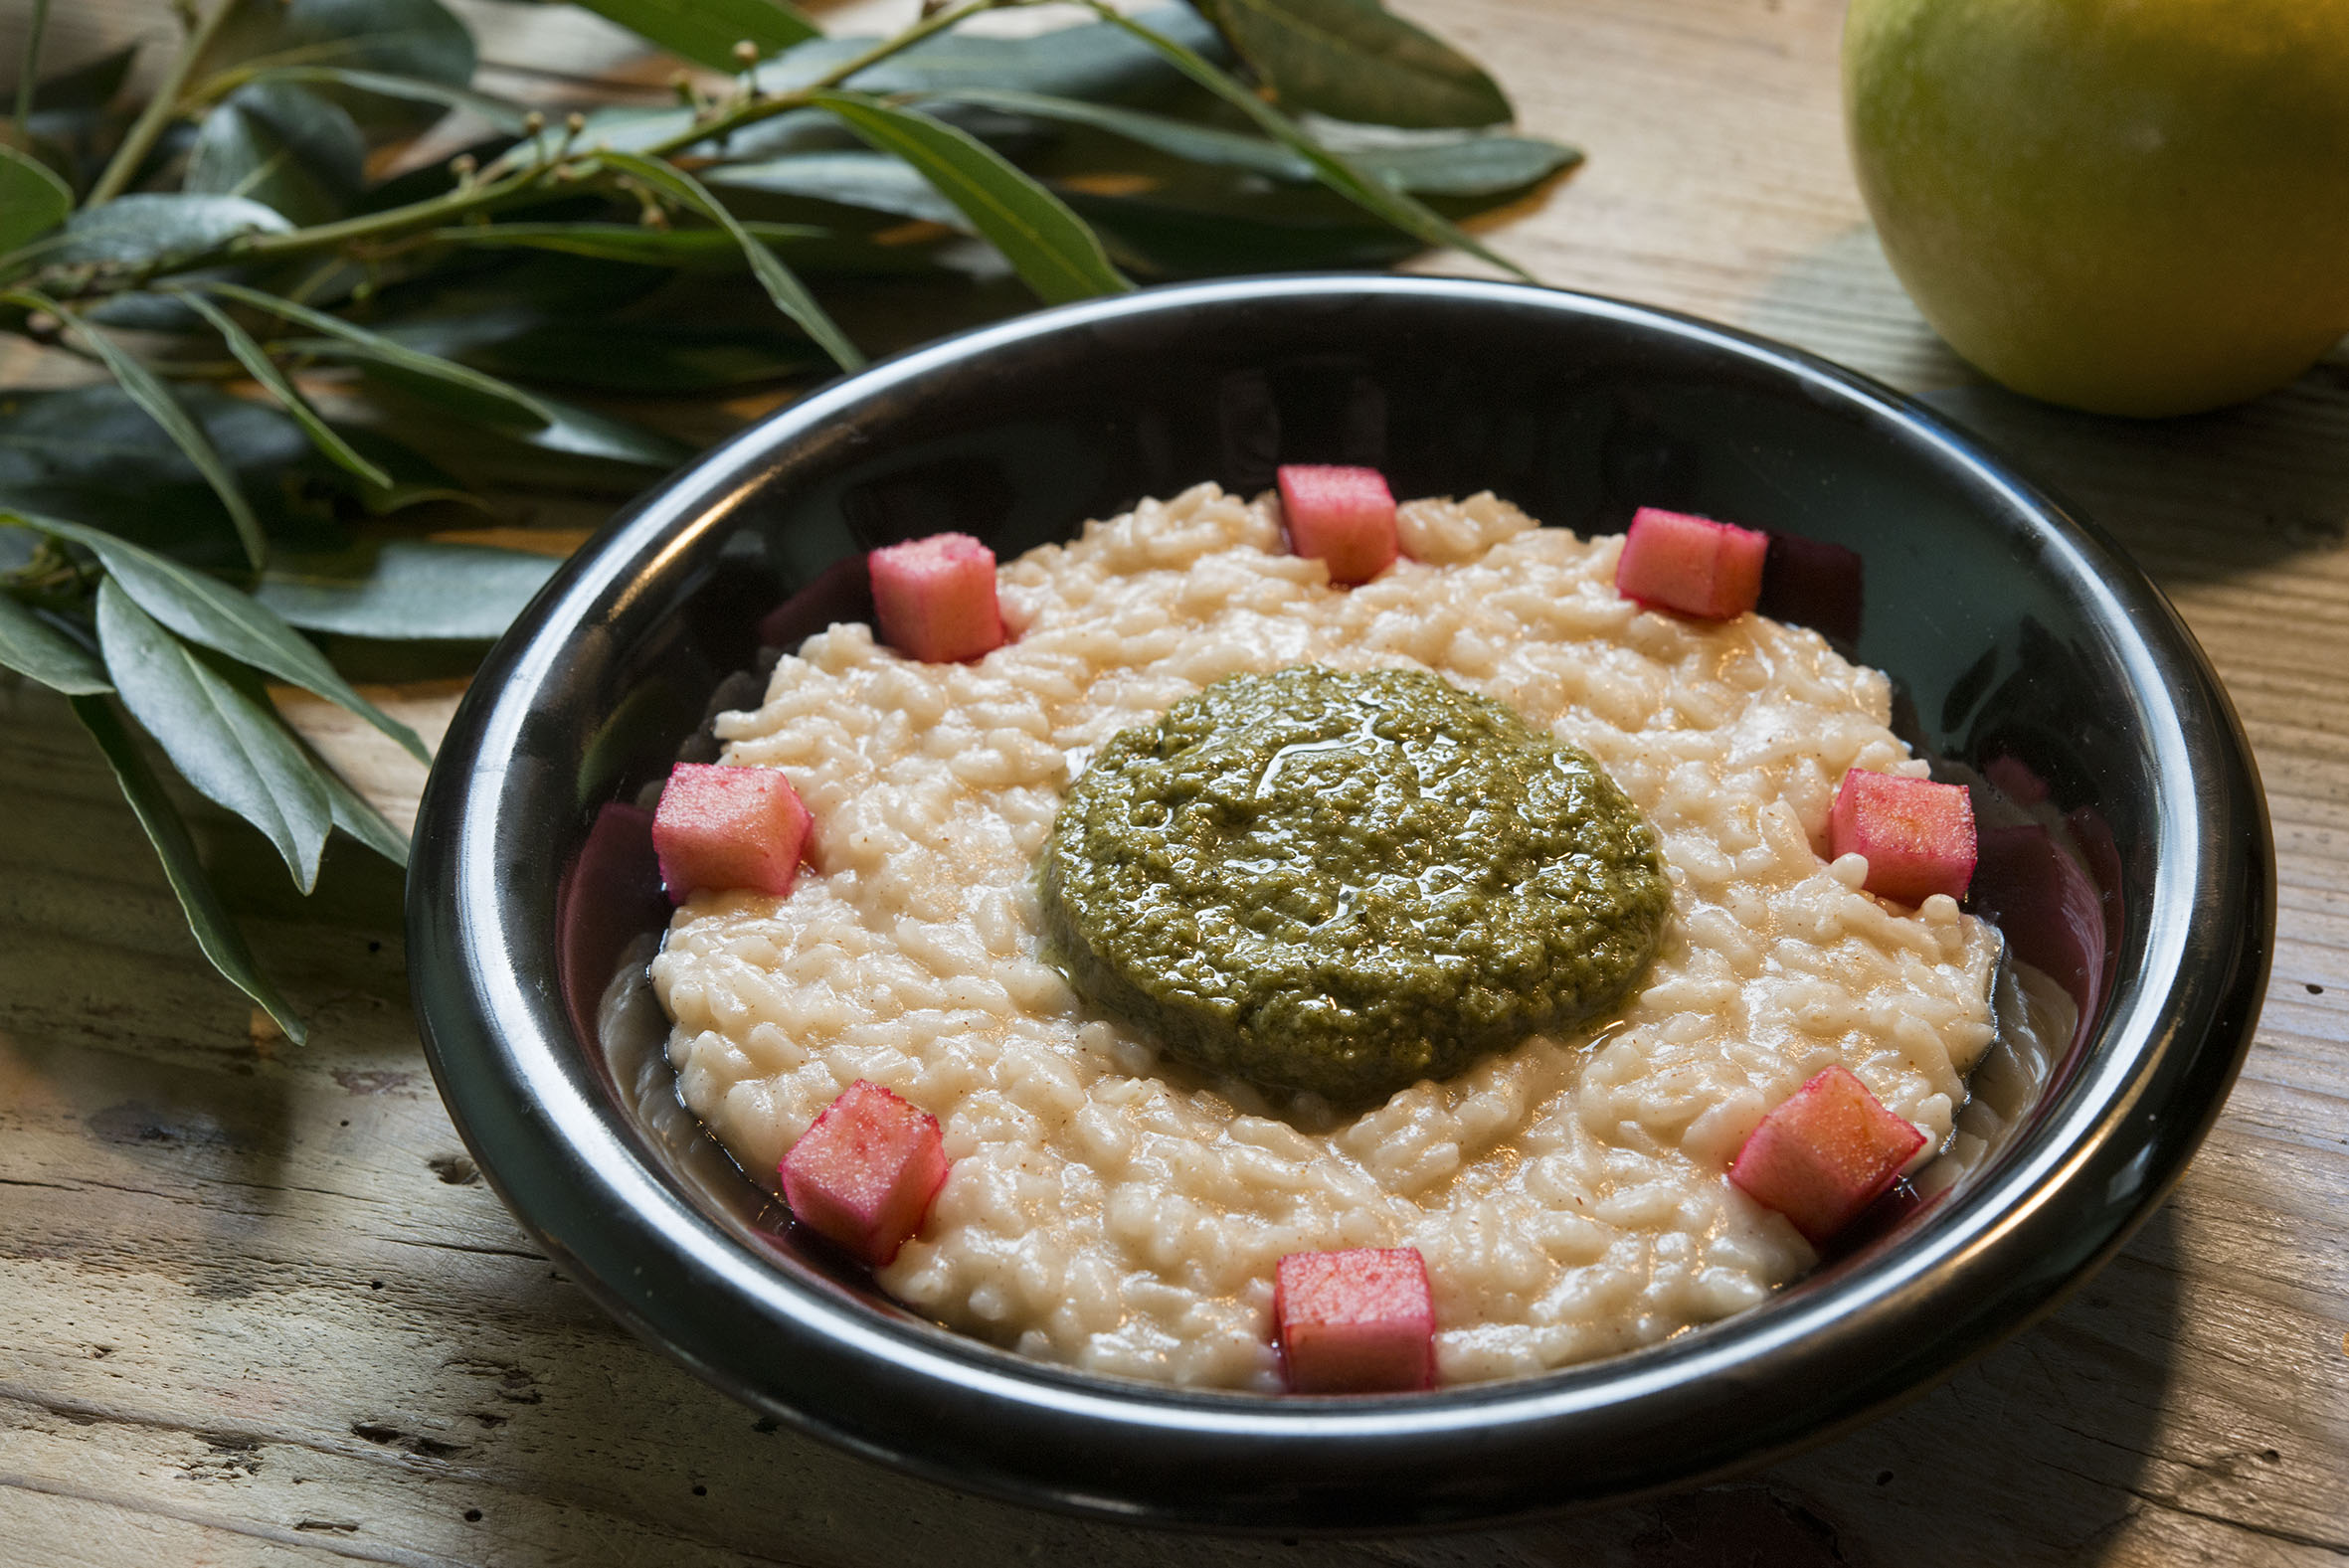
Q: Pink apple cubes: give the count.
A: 8